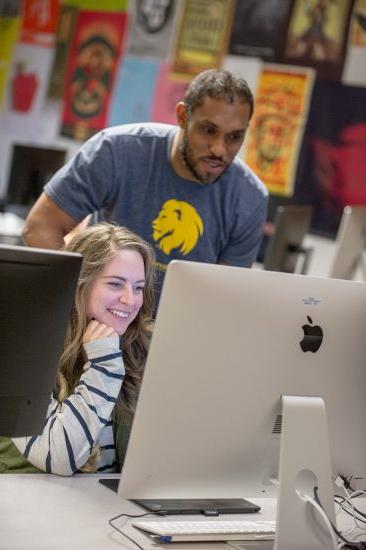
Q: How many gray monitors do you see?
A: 3